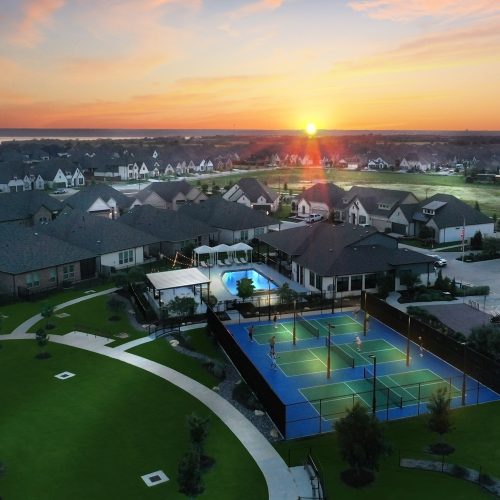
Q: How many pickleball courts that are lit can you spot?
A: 3